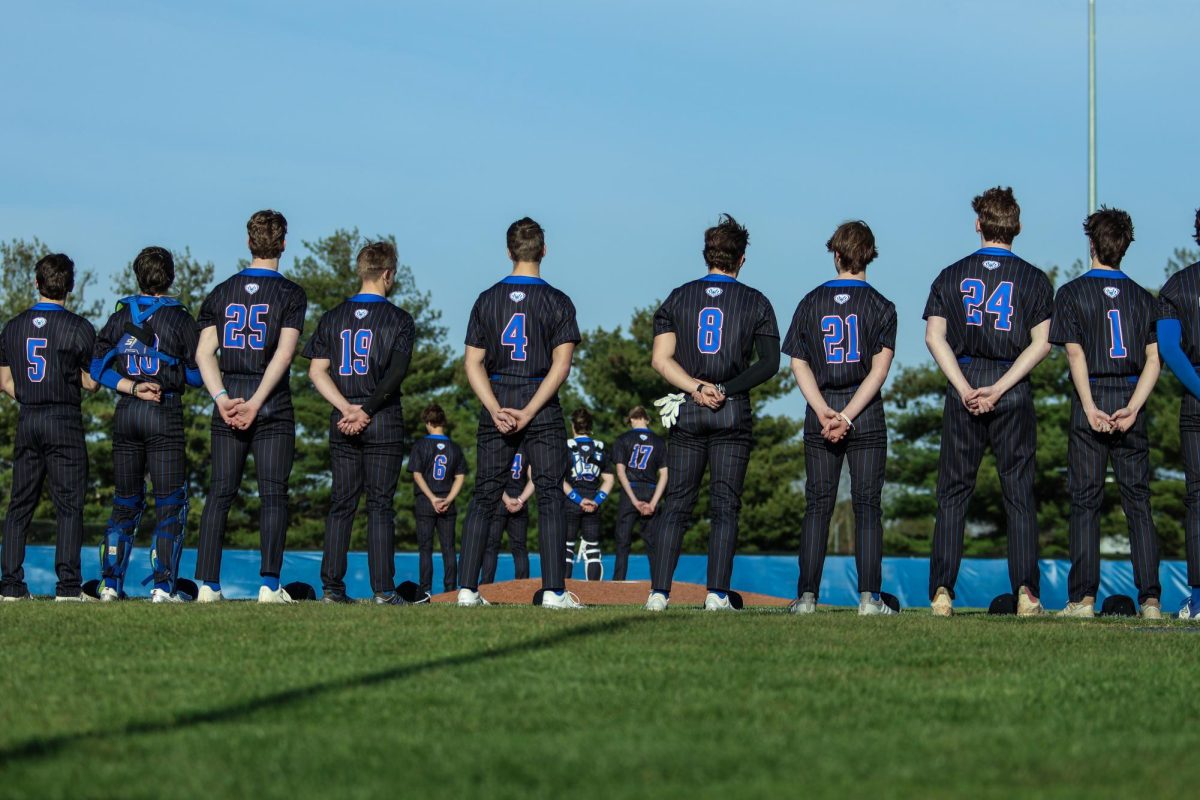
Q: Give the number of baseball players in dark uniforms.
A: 14